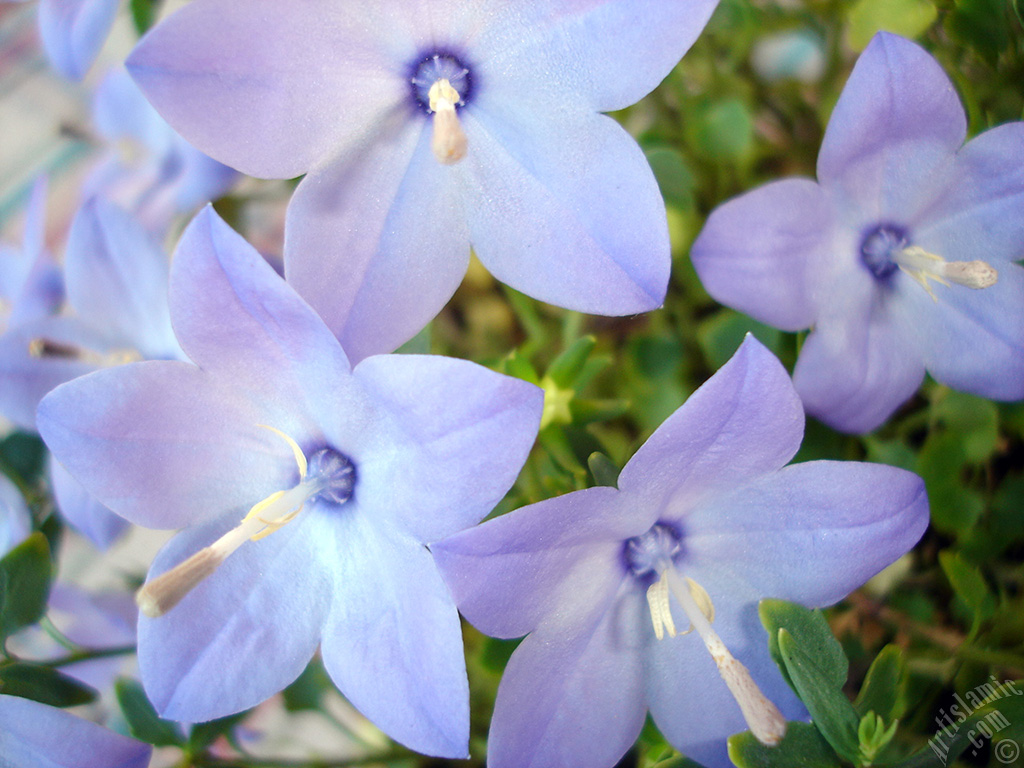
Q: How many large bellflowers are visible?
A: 4